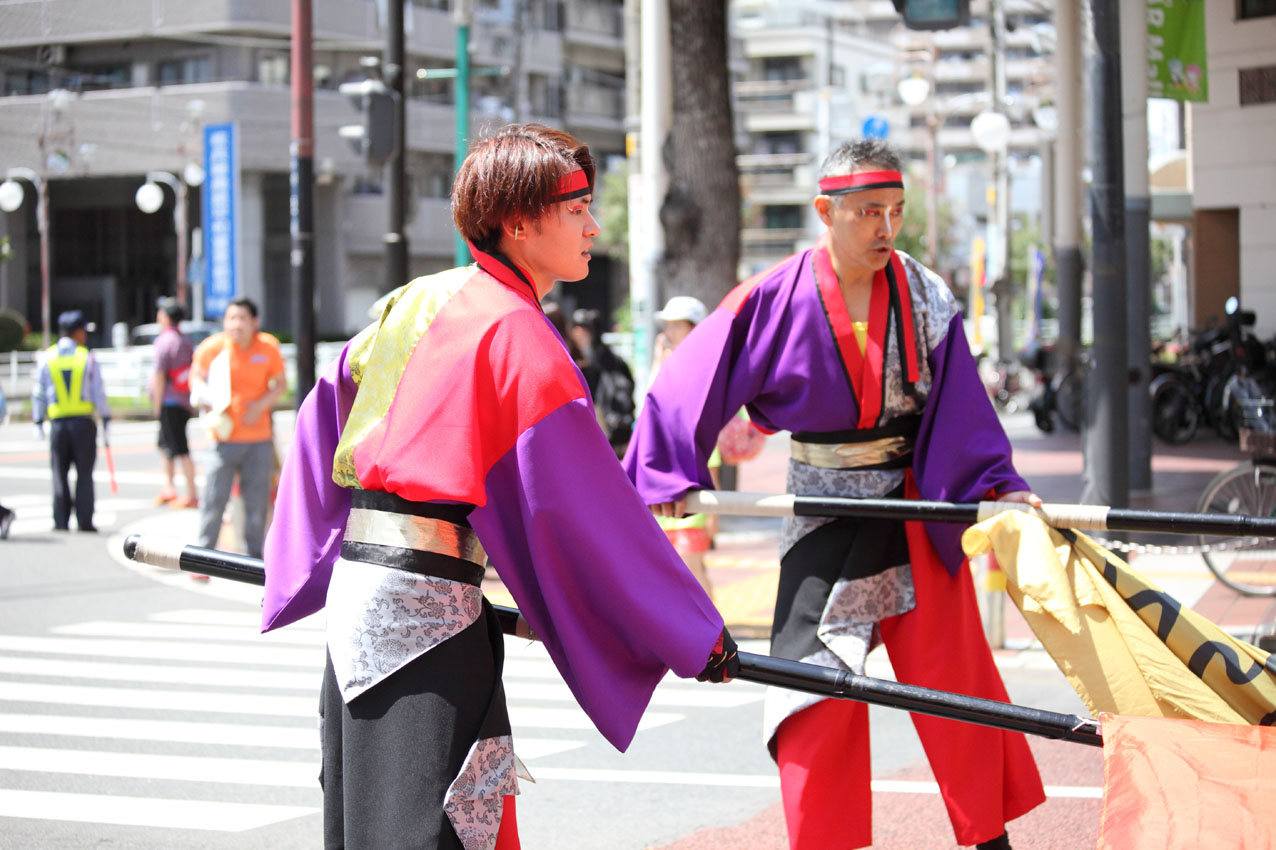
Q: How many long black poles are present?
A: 2